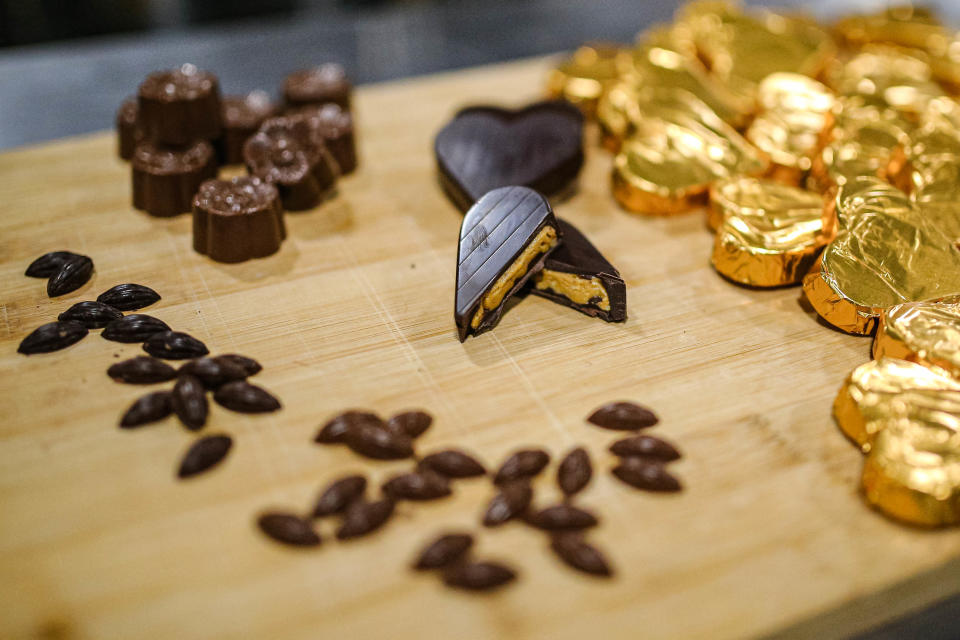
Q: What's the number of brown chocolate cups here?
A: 8